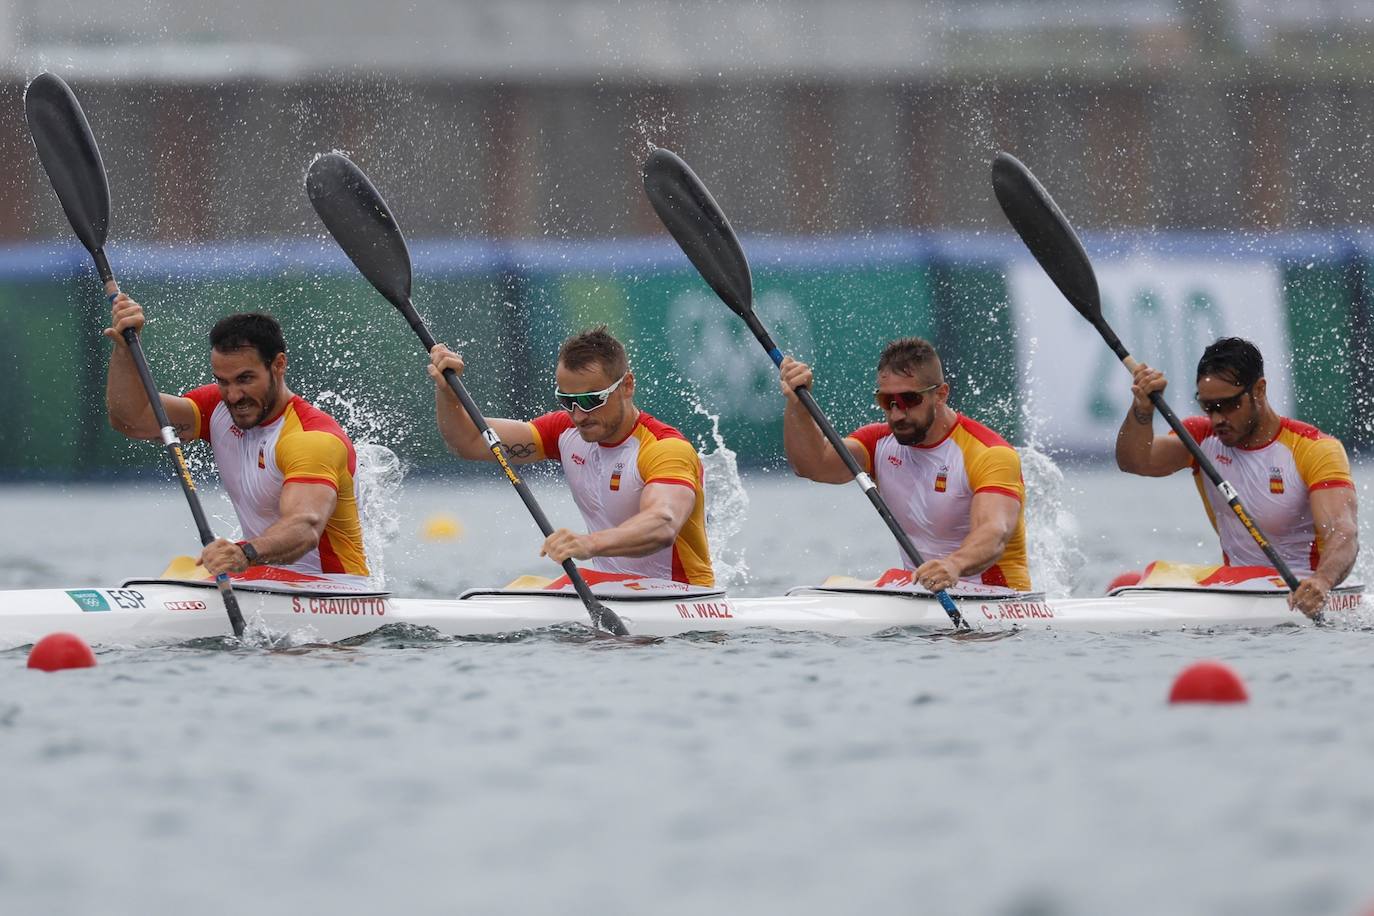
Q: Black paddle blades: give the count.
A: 4